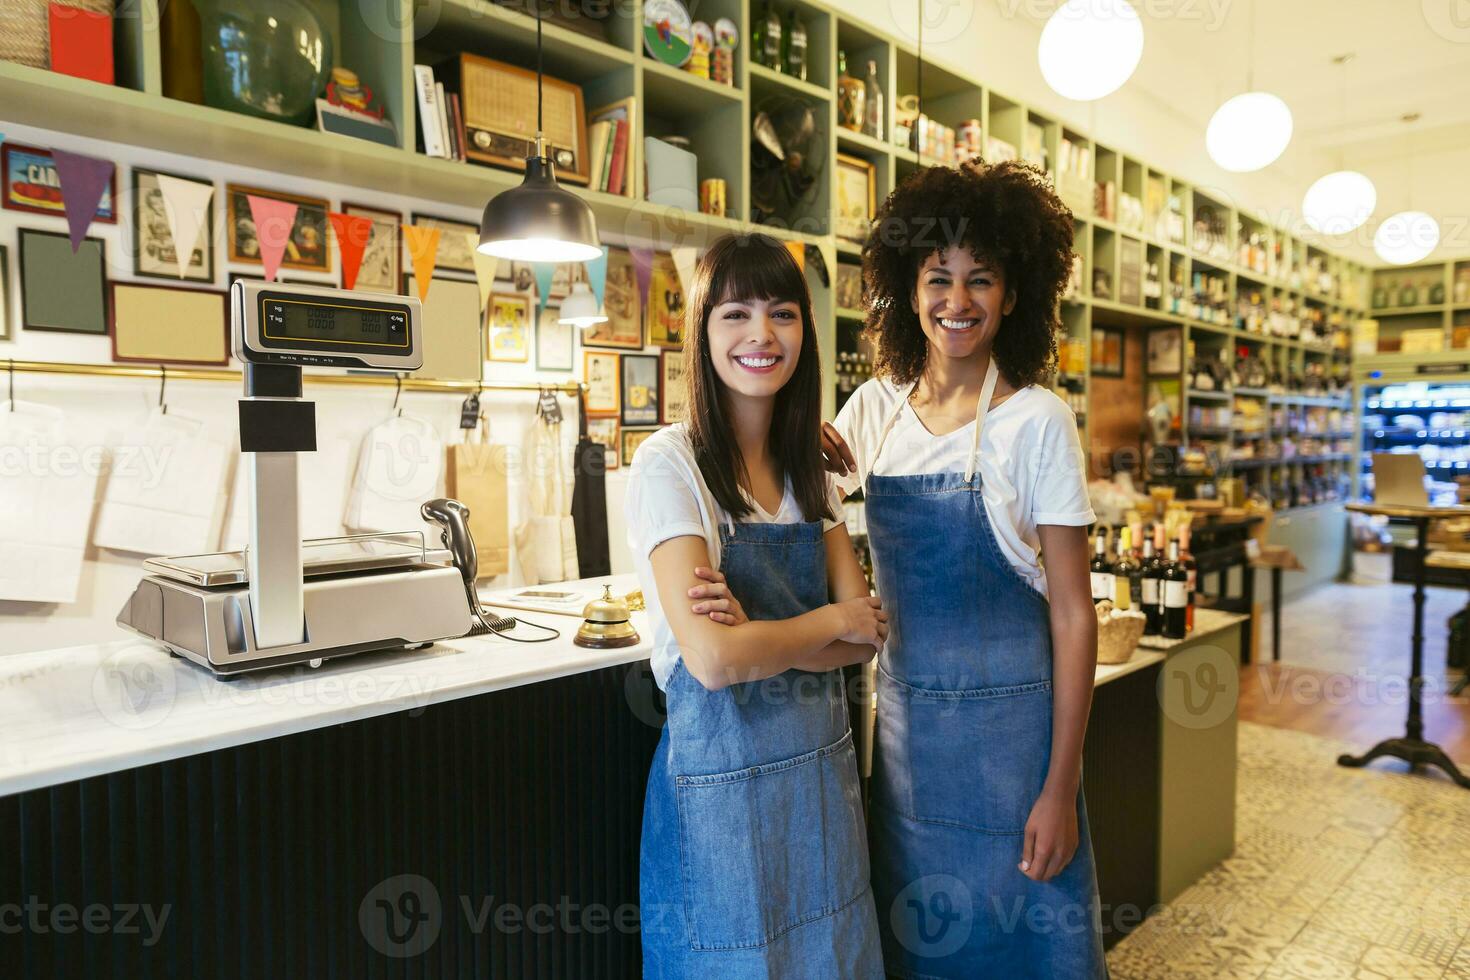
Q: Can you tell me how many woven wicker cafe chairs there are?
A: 0